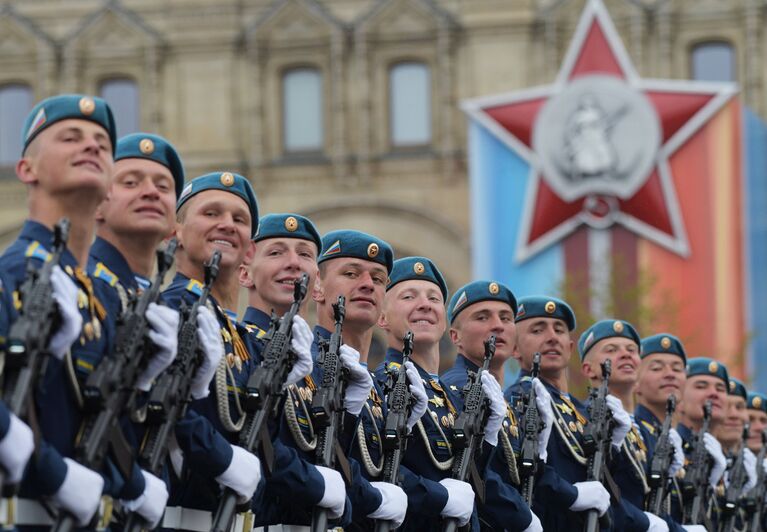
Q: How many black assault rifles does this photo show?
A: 13